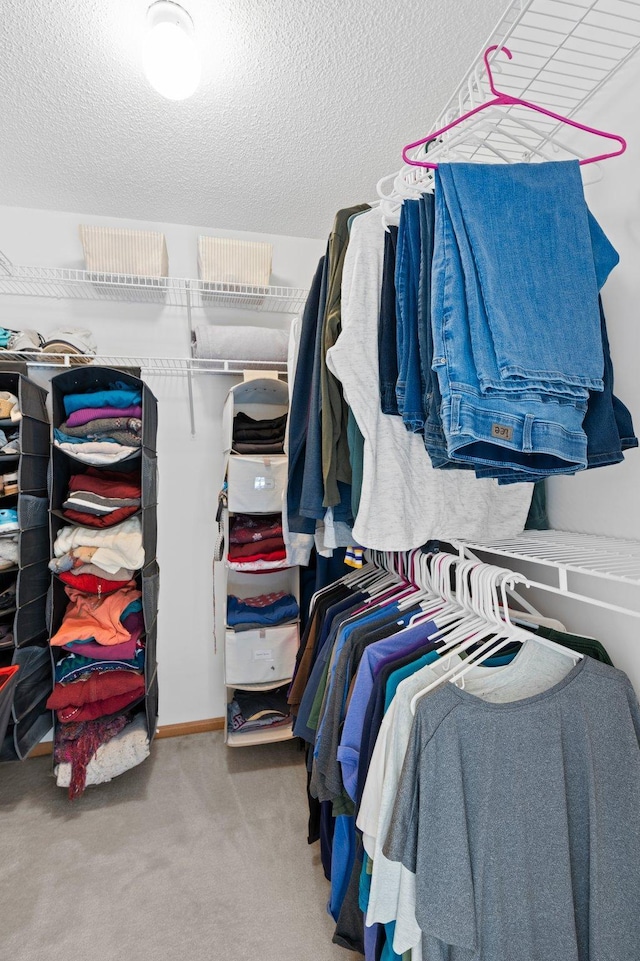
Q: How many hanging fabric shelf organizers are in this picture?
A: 3